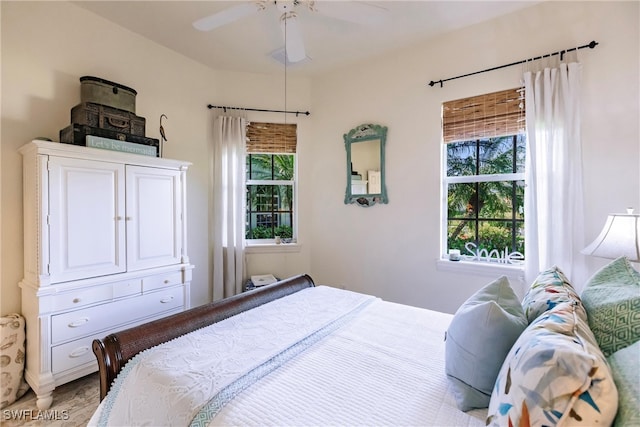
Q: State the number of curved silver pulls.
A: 3